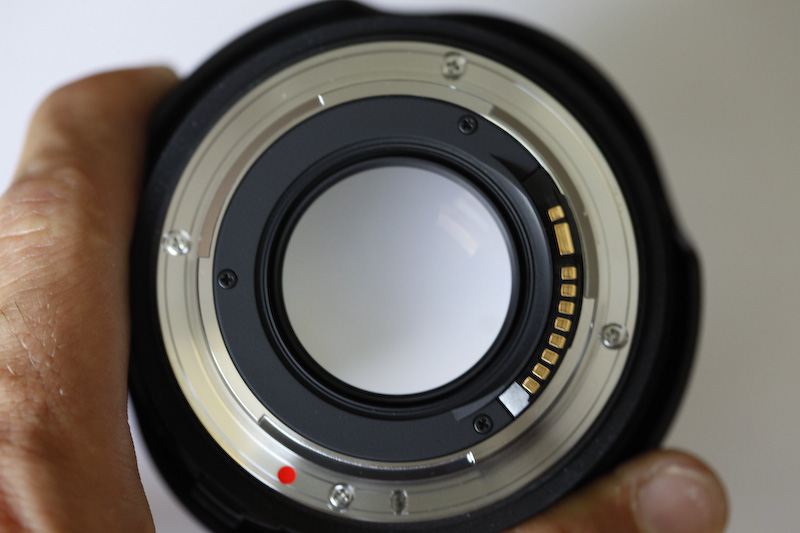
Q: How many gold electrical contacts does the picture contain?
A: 10